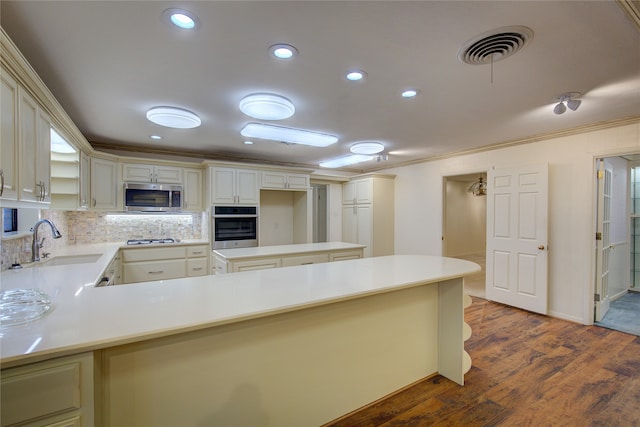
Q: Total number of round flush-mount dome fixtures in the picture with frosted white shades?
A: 3